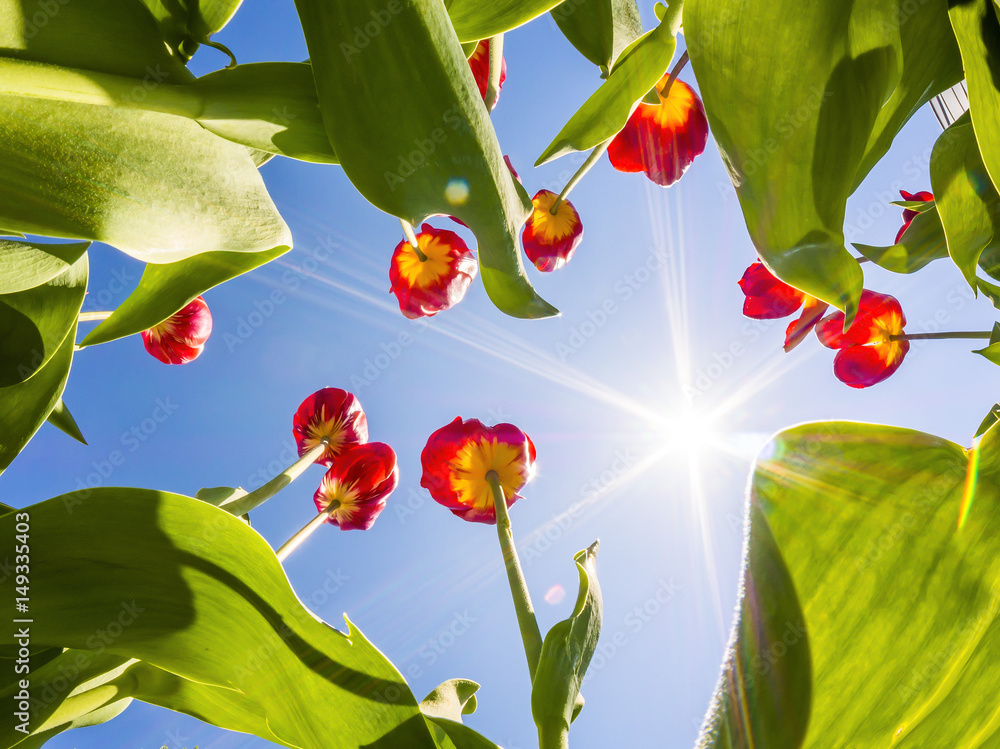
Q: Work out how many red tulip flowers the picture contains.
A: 11